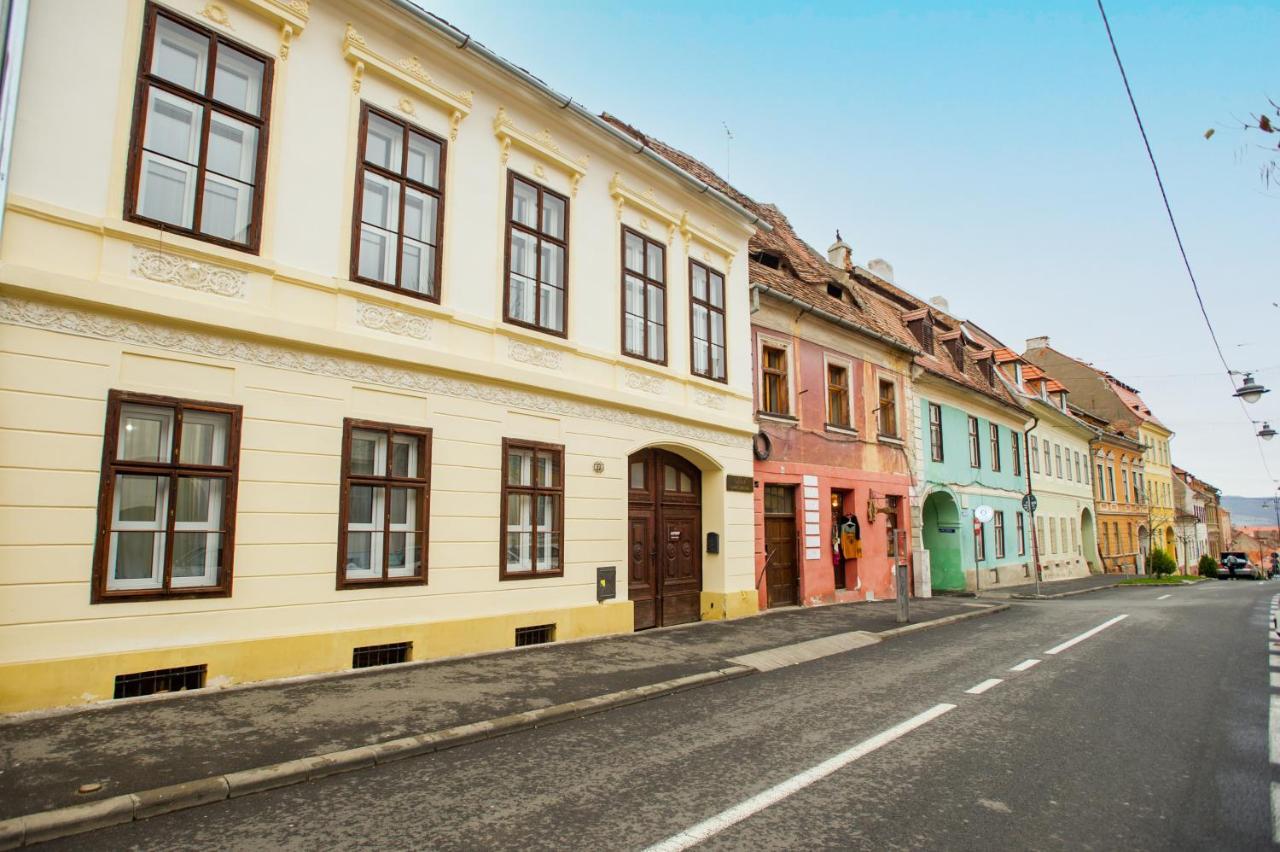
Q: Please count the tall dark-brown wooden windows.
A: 8